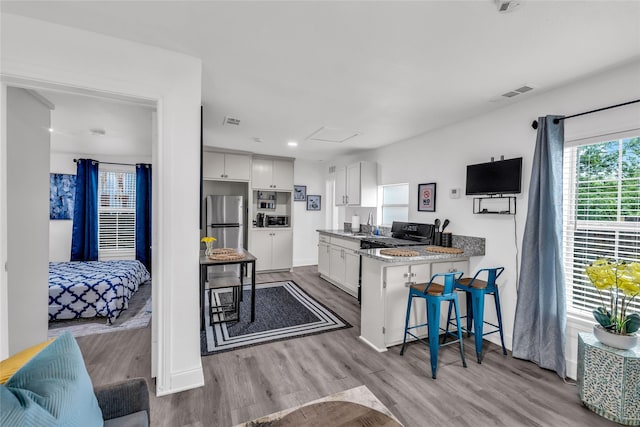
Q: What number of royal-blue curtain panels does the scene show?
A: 2